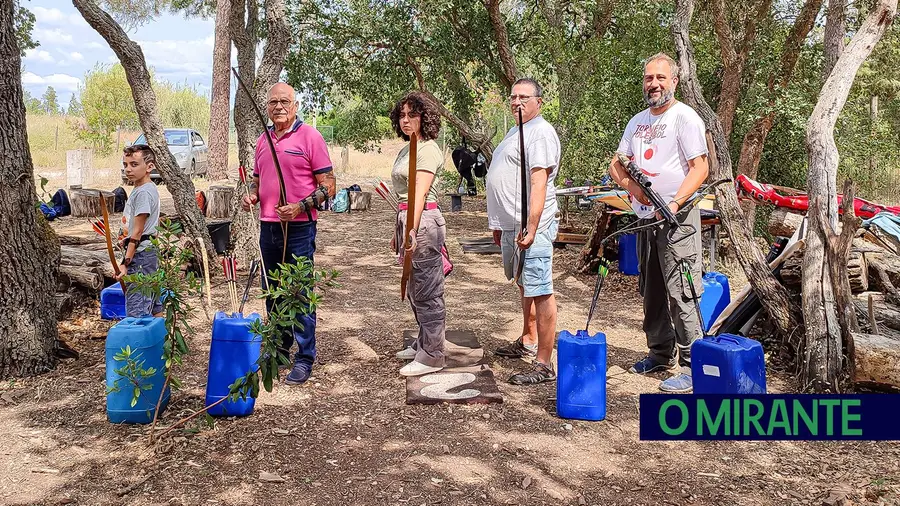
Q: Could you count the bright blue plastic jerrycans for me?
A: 7